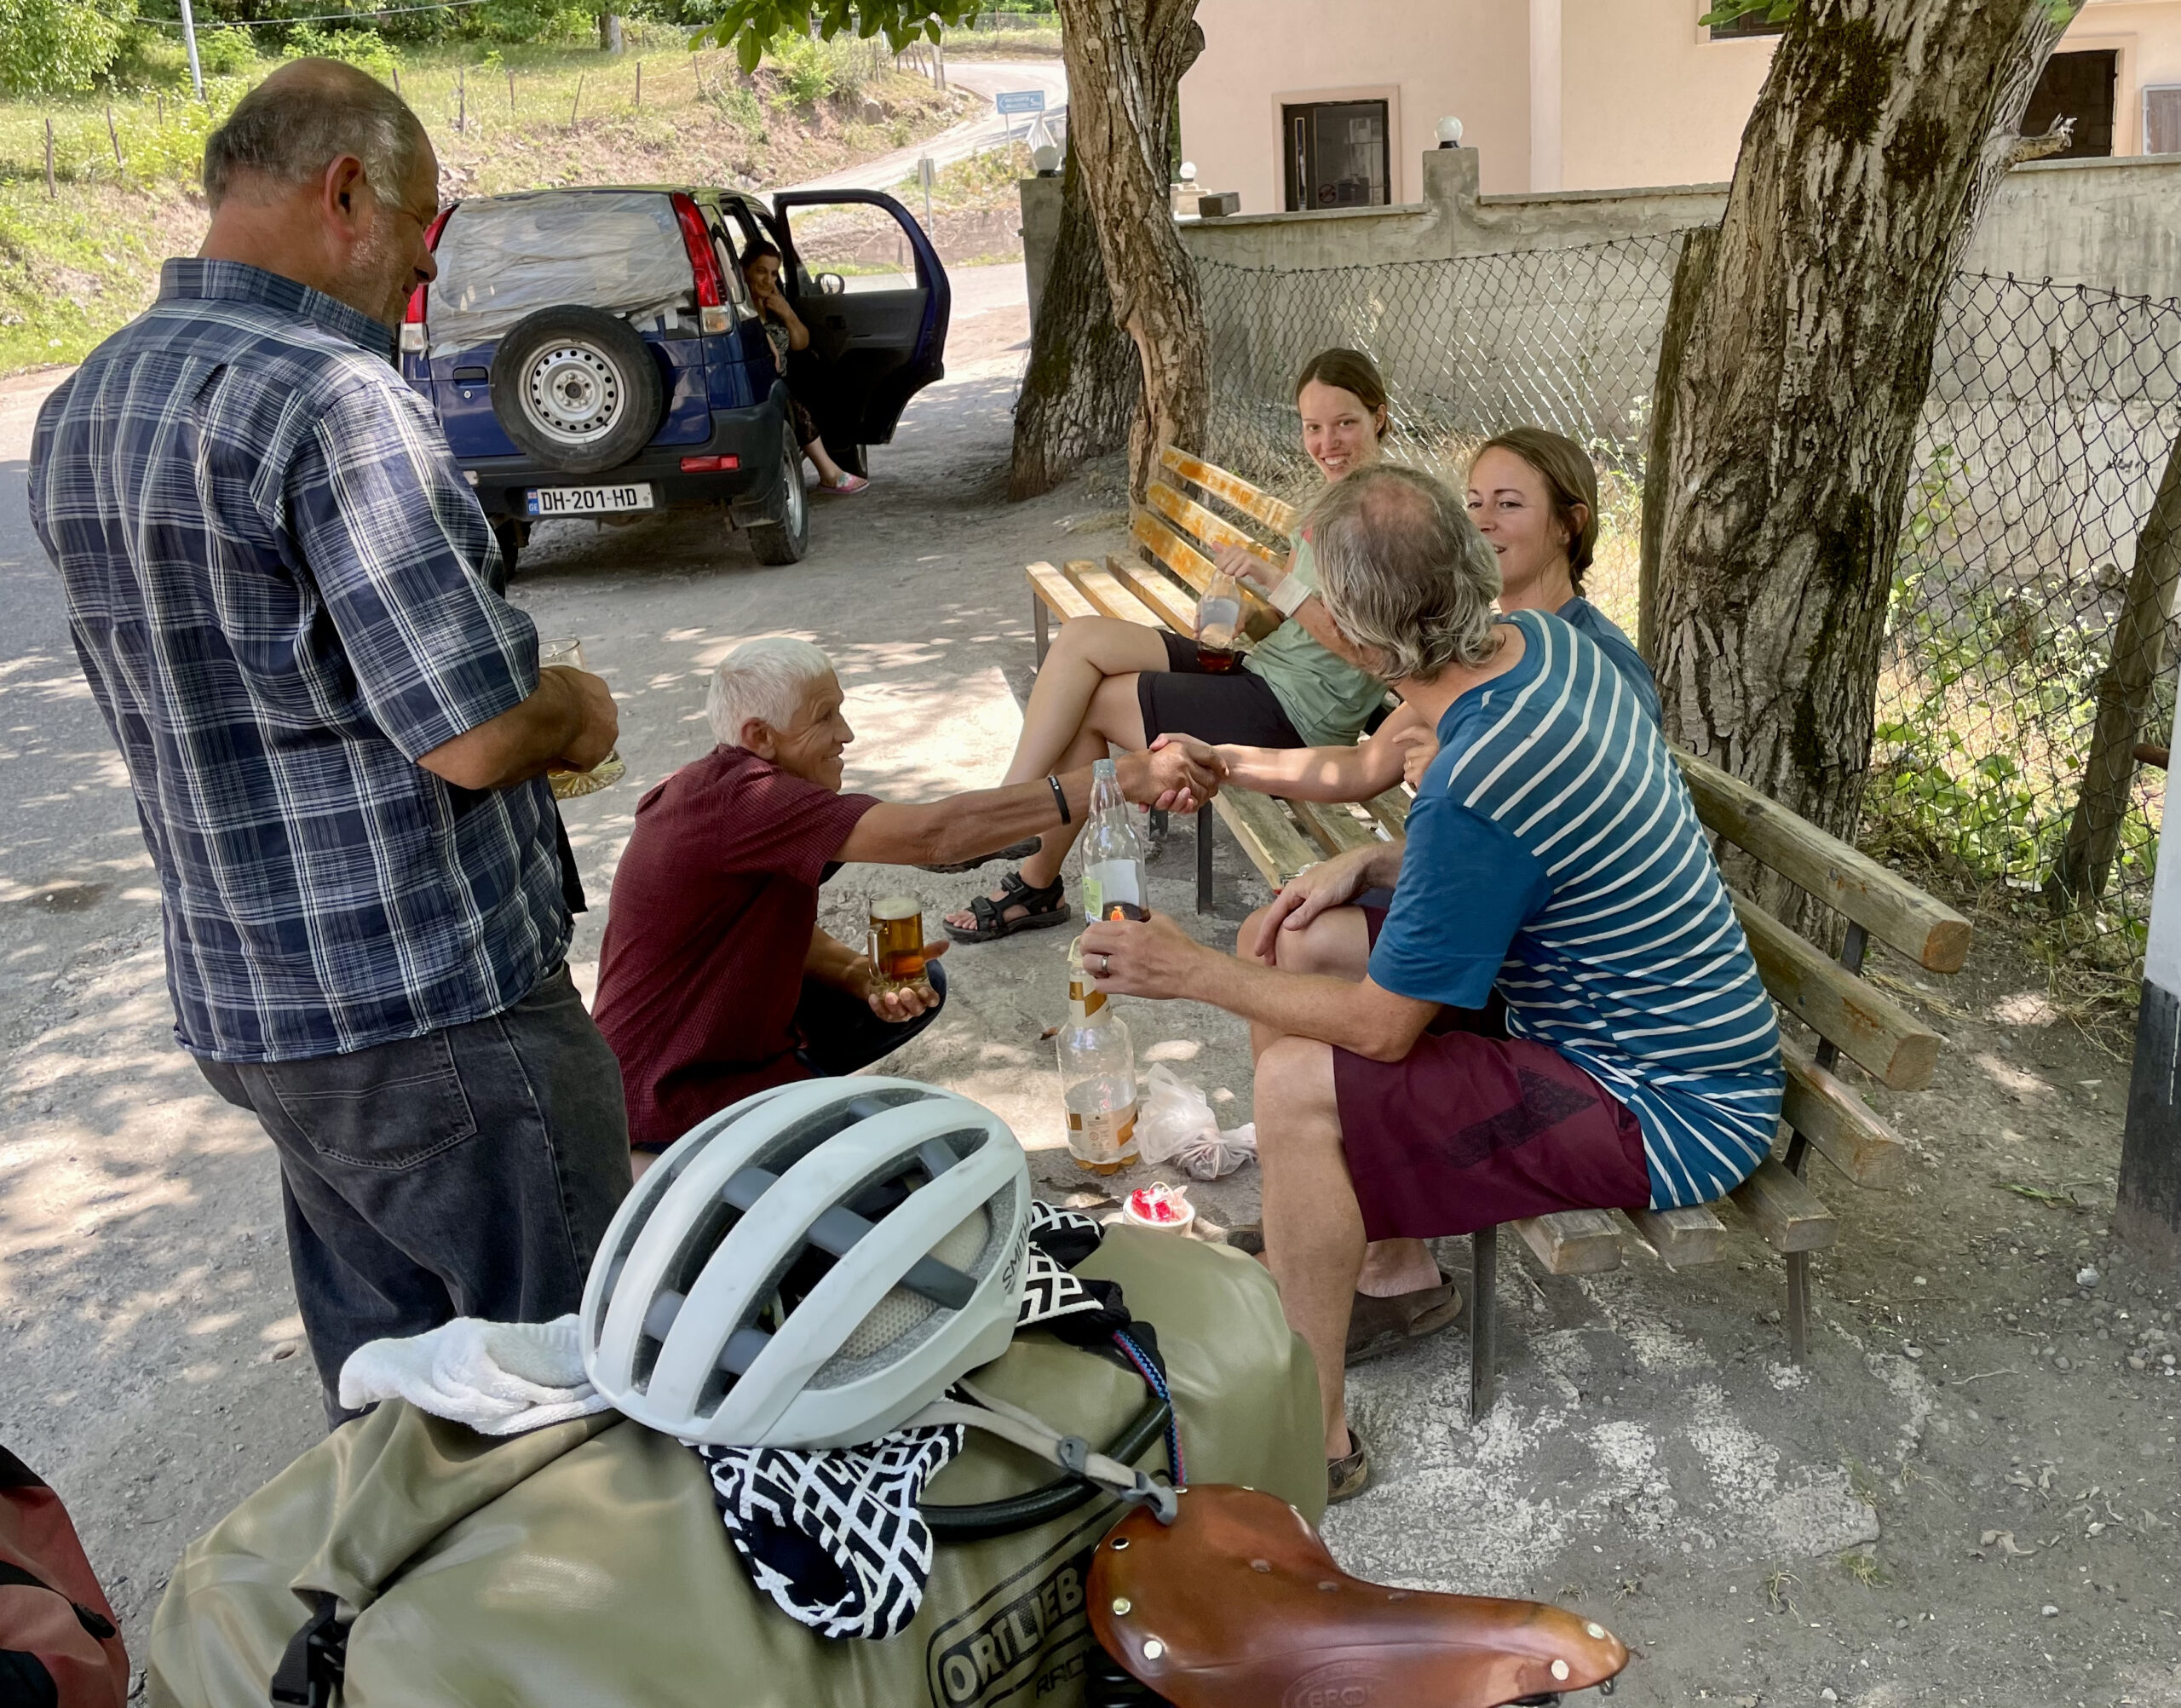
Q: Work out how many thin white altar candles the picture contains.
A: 0